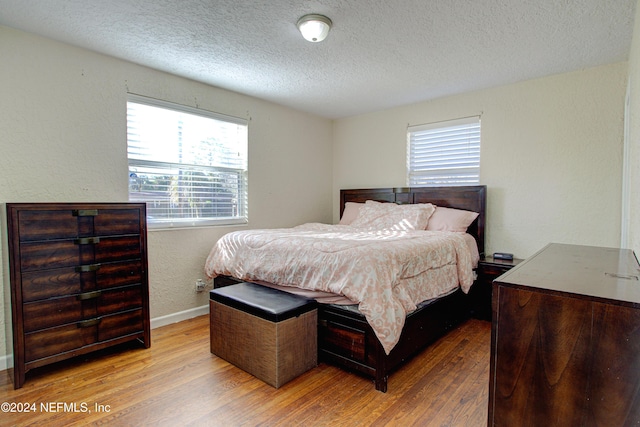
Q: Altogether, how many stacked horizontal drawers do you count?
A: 5